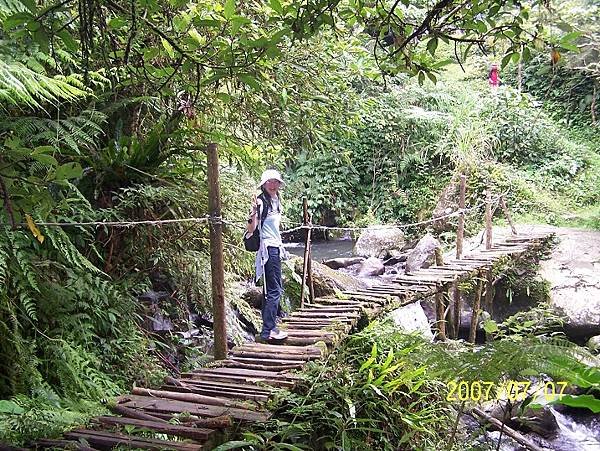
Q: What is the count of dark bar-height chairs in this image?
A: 0